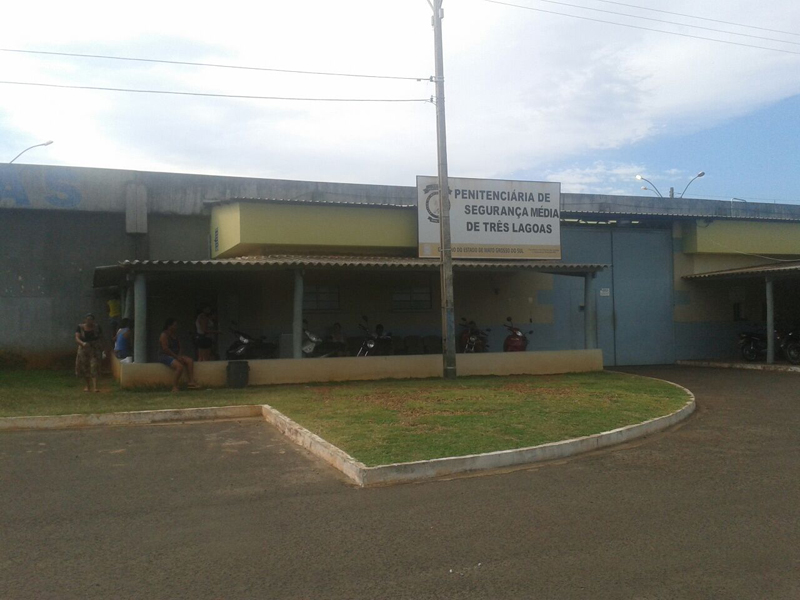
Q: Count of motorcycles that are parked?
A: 7